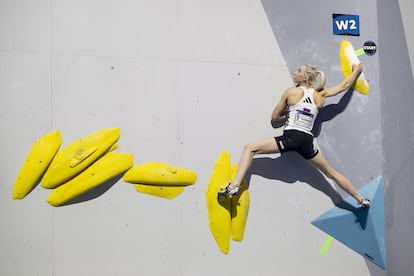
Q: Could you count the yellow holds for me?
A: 8